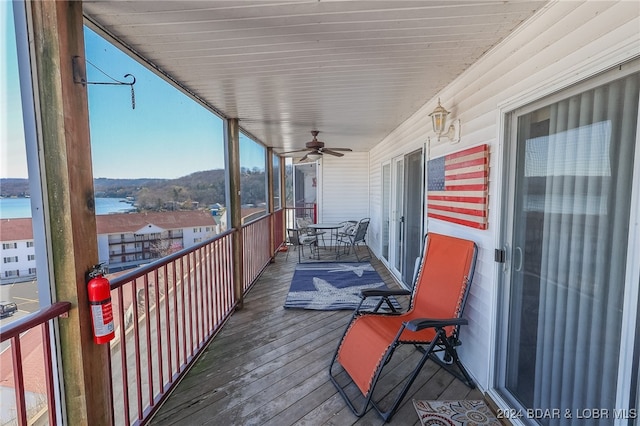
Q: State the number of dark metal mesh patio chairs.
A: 4